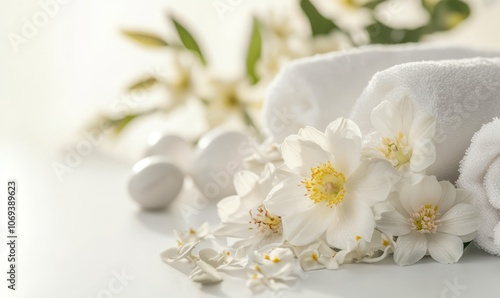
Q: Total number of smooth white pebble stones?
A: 3